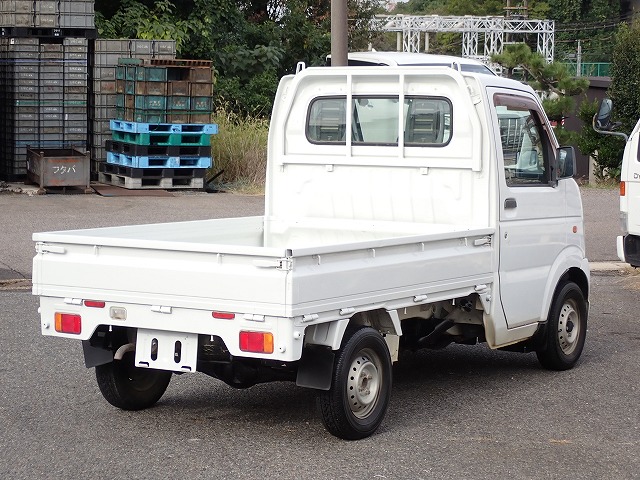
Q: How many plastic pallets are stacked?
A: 6